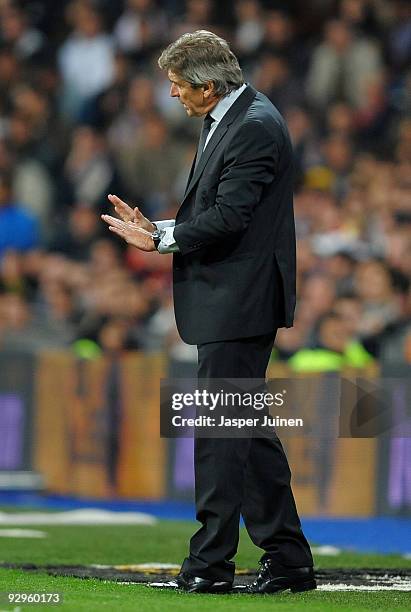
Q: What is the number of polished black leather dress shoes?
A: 2